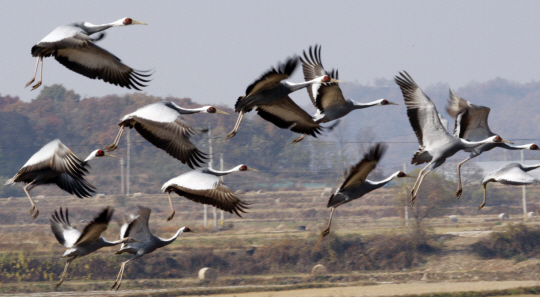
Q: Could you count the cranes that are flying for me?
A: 12